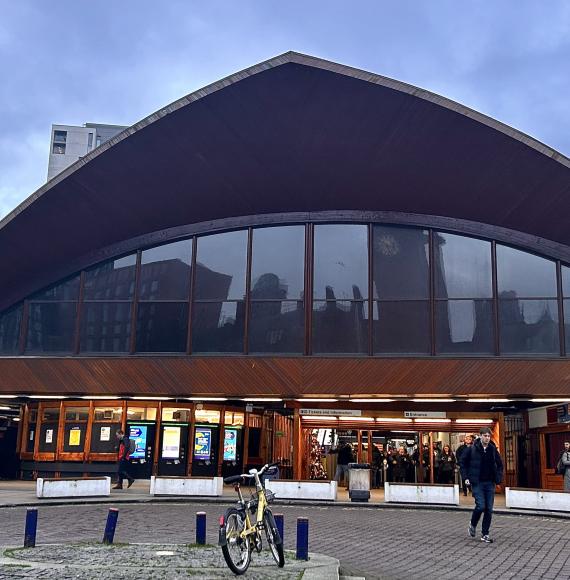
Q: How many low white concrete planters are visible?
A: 5